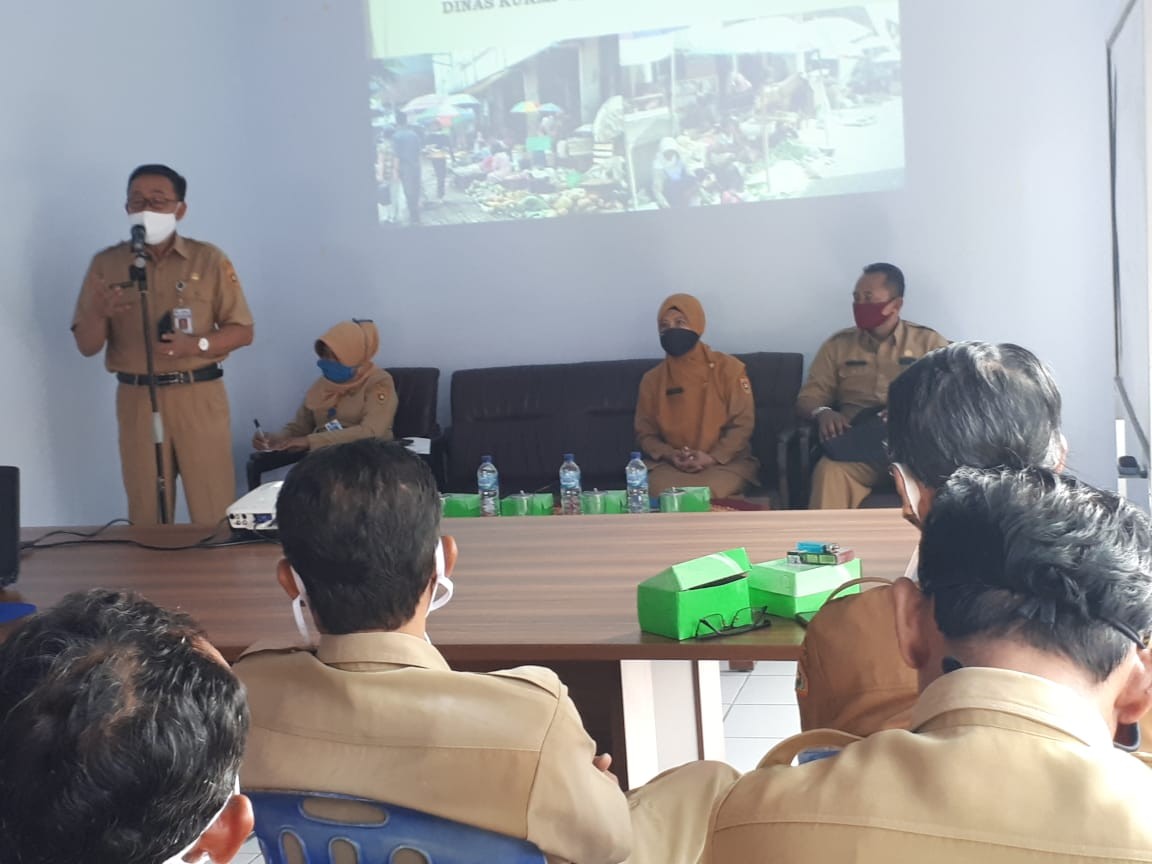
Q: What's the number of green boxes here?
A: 6